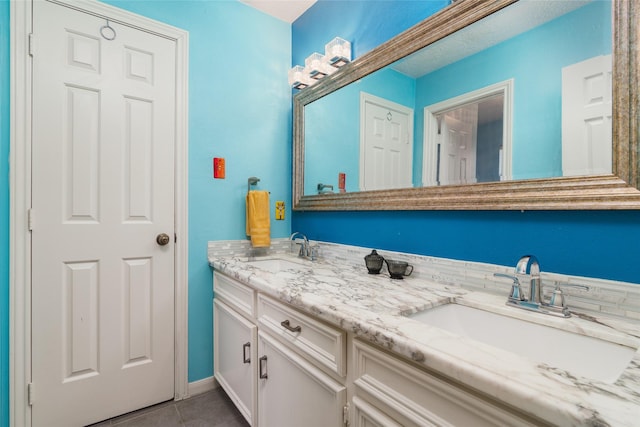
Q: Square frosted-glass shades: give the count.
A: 3